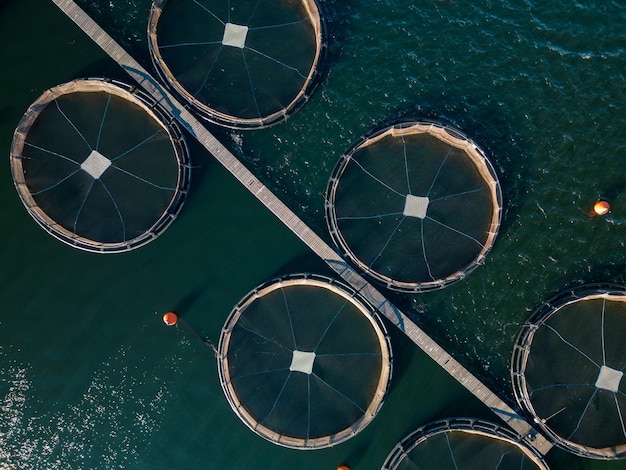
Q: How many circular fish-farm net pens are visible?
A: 6